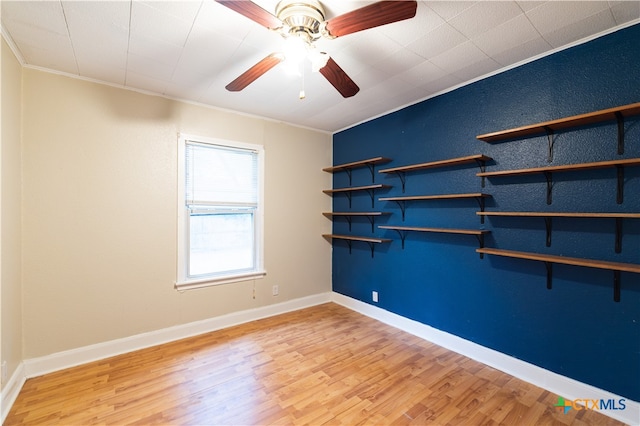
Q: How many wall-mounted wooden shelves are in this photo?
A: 11